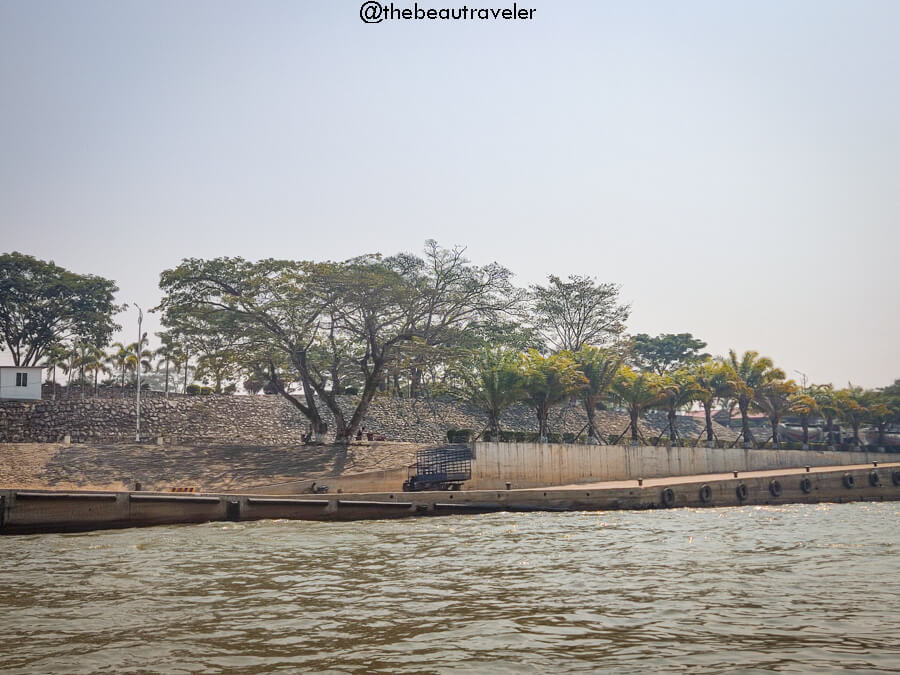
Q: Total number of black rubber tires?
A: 8